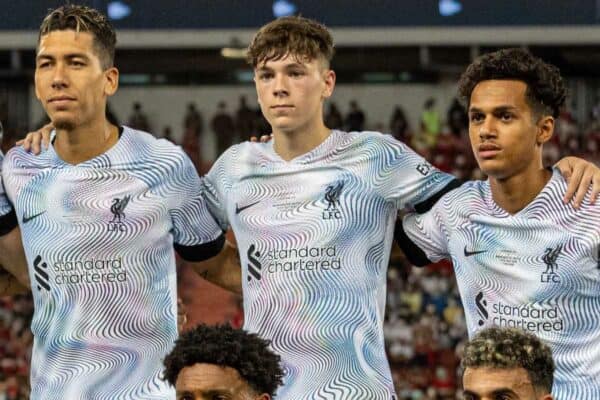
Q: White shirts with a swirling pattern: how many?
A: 3